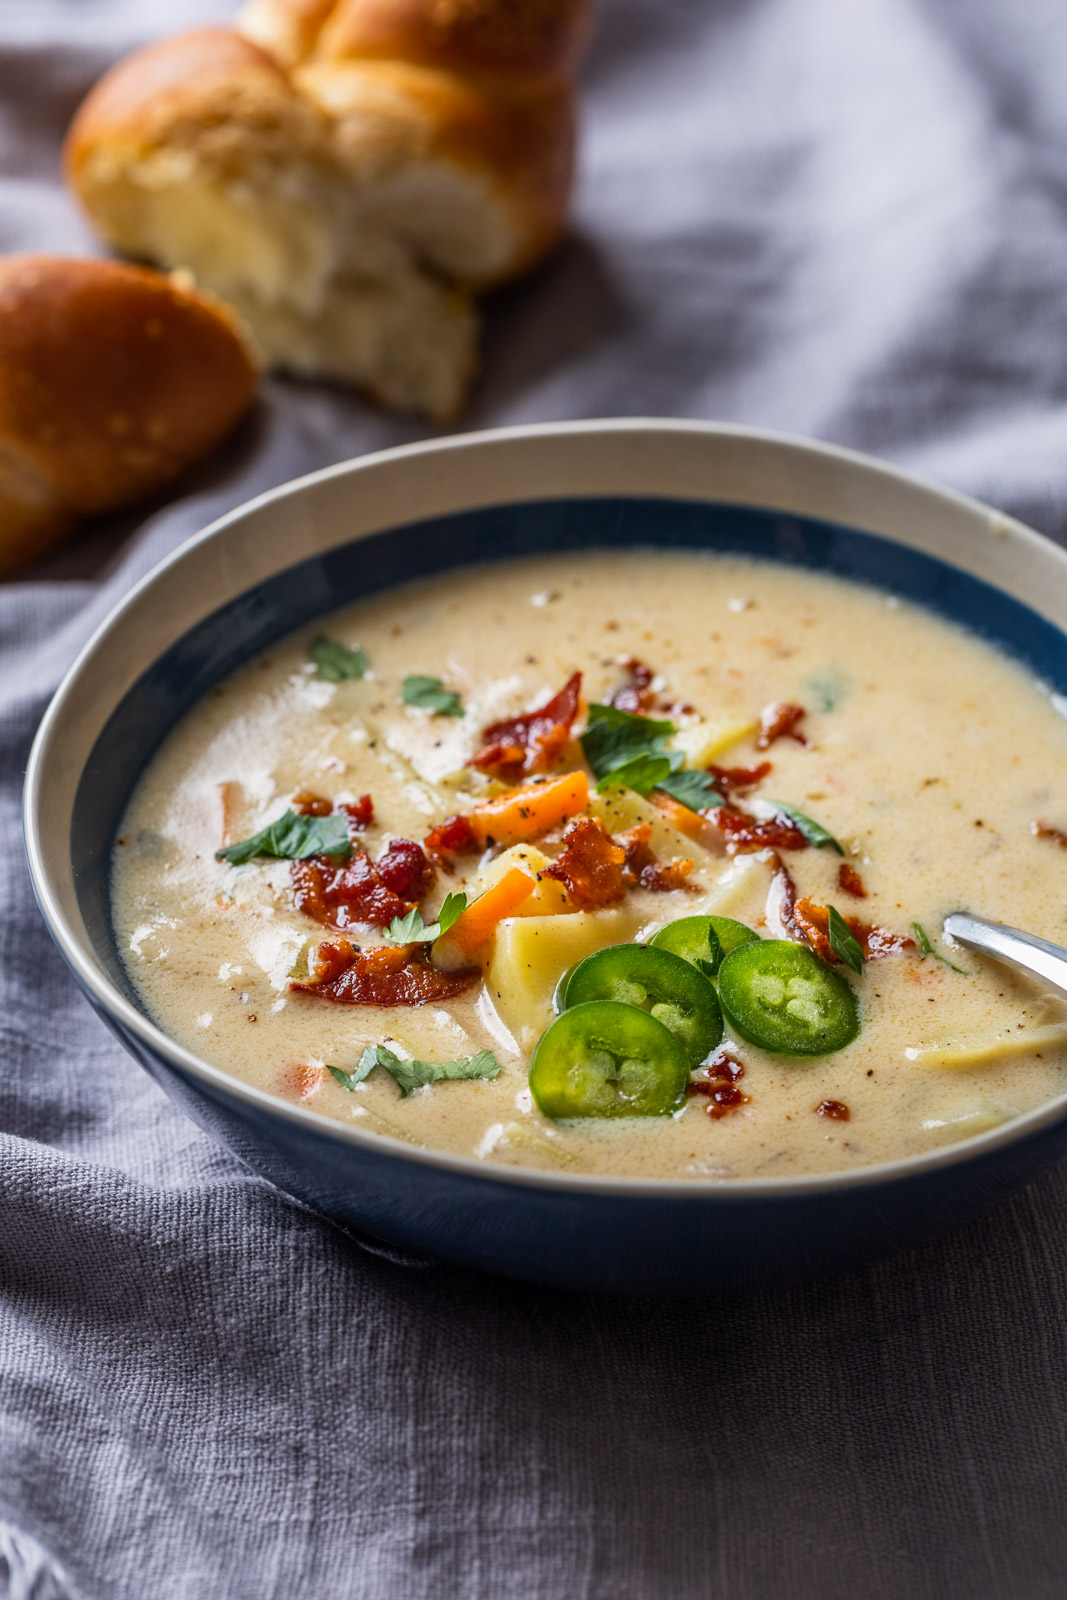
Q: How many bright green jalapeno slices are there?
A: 4